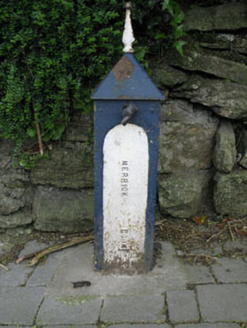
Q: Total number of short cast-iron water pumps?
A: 1